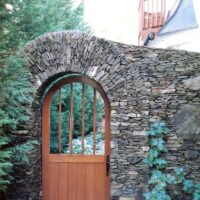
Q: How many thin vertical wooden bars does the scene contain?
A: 4